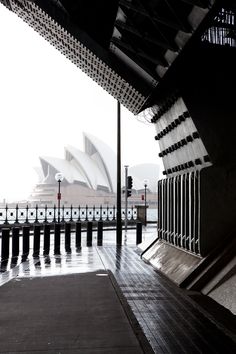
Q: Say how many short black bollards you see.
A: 11